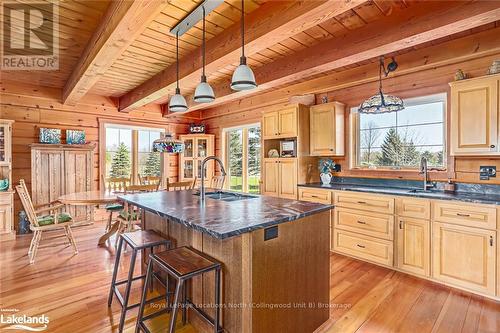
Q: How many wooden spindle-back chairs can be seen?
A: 6